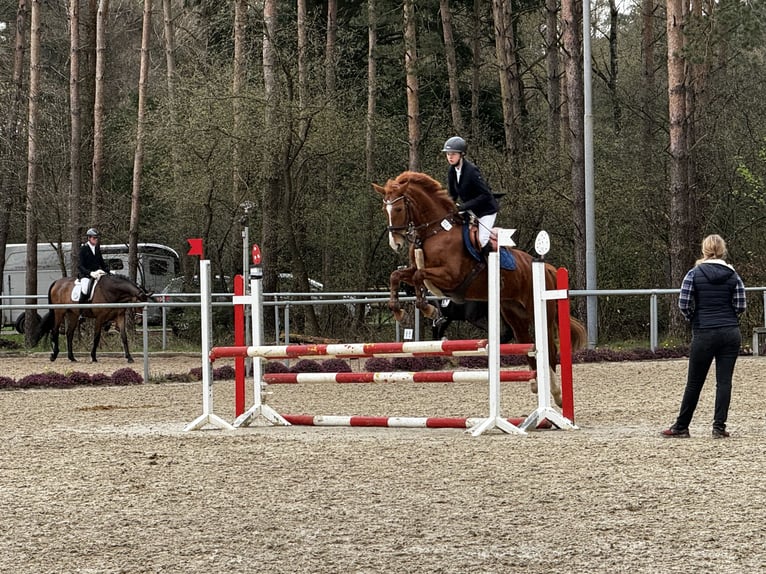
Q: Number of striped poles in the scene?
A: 4